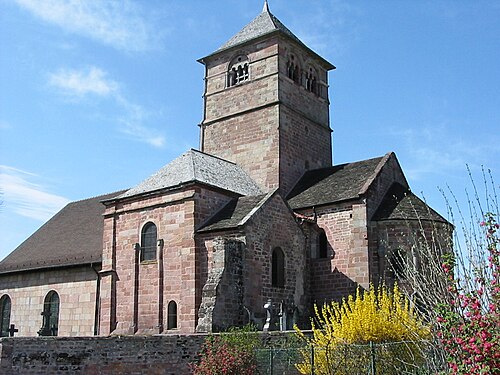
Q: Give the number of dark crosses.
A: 2